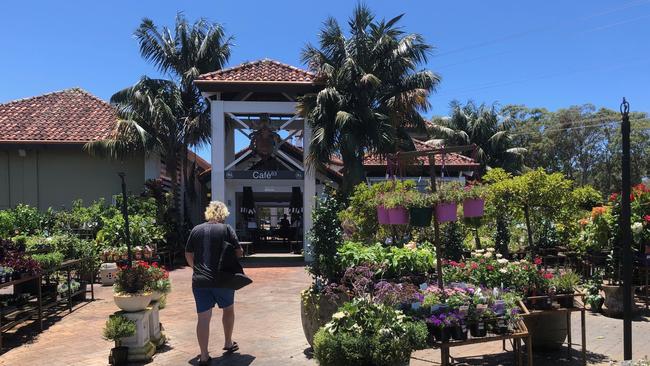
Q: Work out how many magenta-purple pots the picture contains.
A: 4